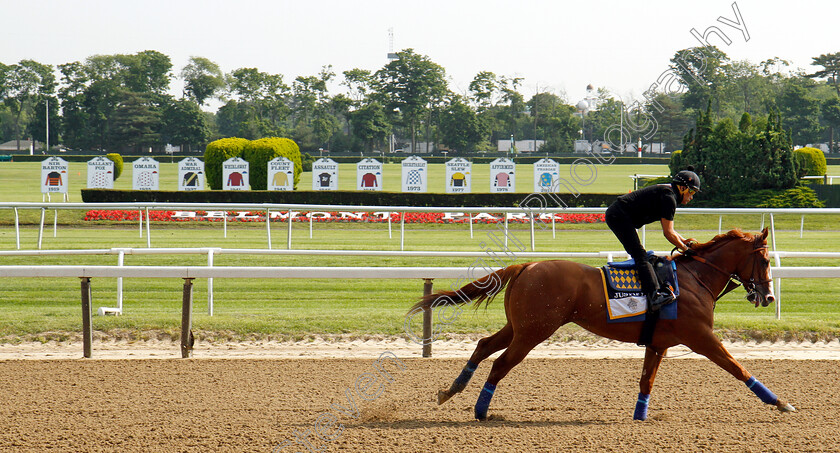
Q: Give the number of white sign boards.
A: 12